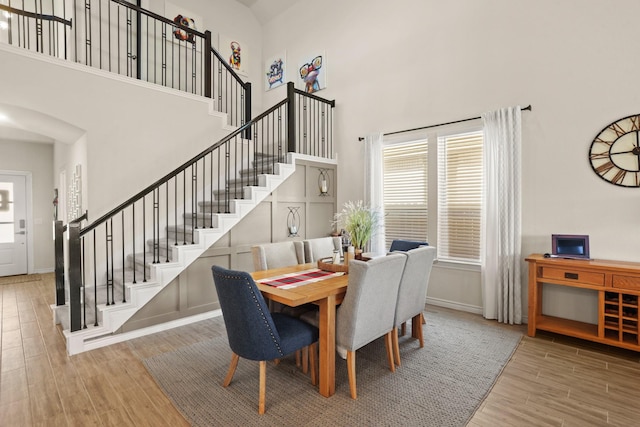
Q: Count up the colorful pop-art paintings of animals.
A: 4